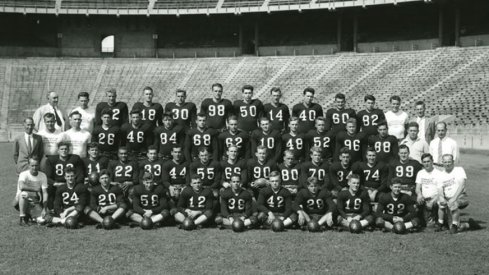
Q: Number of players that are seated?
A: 9